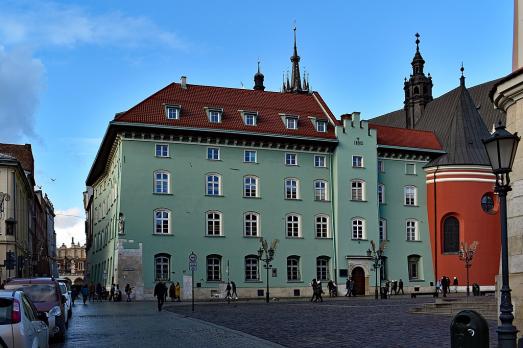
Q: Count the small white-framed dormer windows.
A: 5